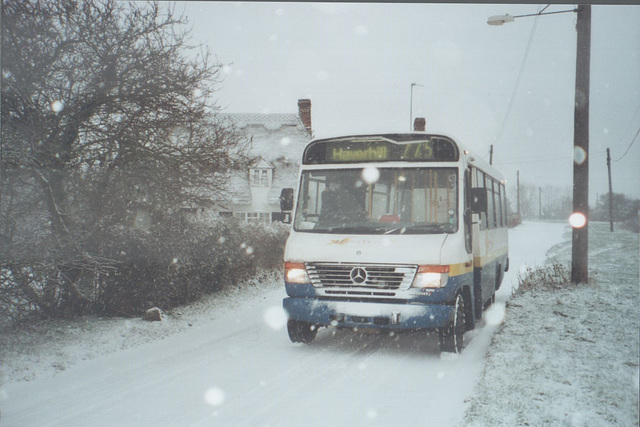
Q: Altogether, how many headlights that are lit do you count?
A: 2